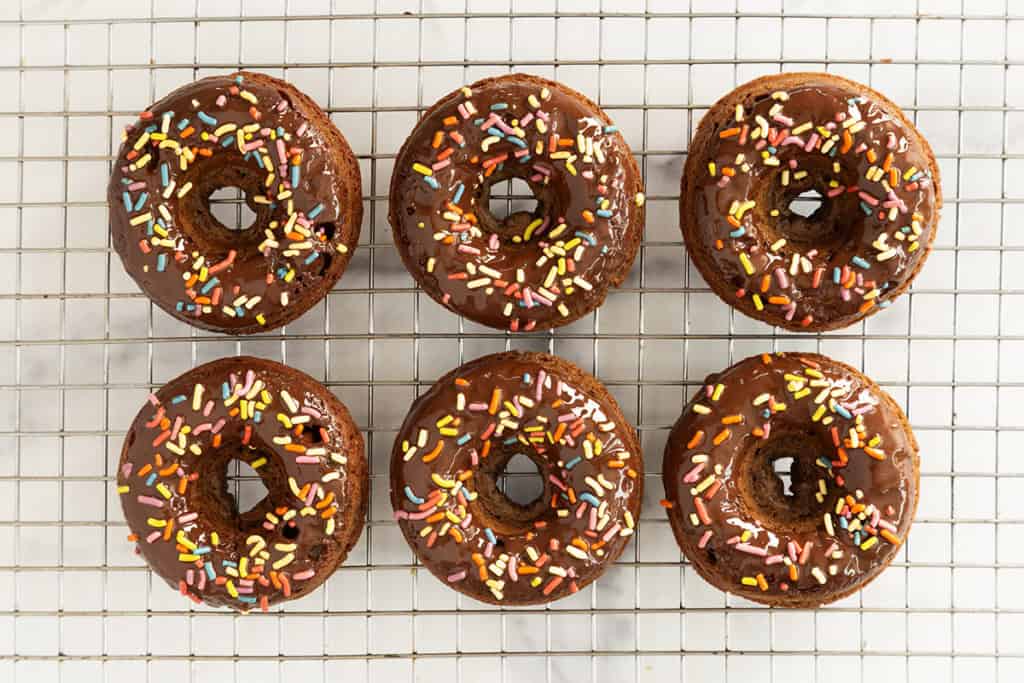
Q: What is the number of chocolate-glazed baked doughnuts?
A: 6